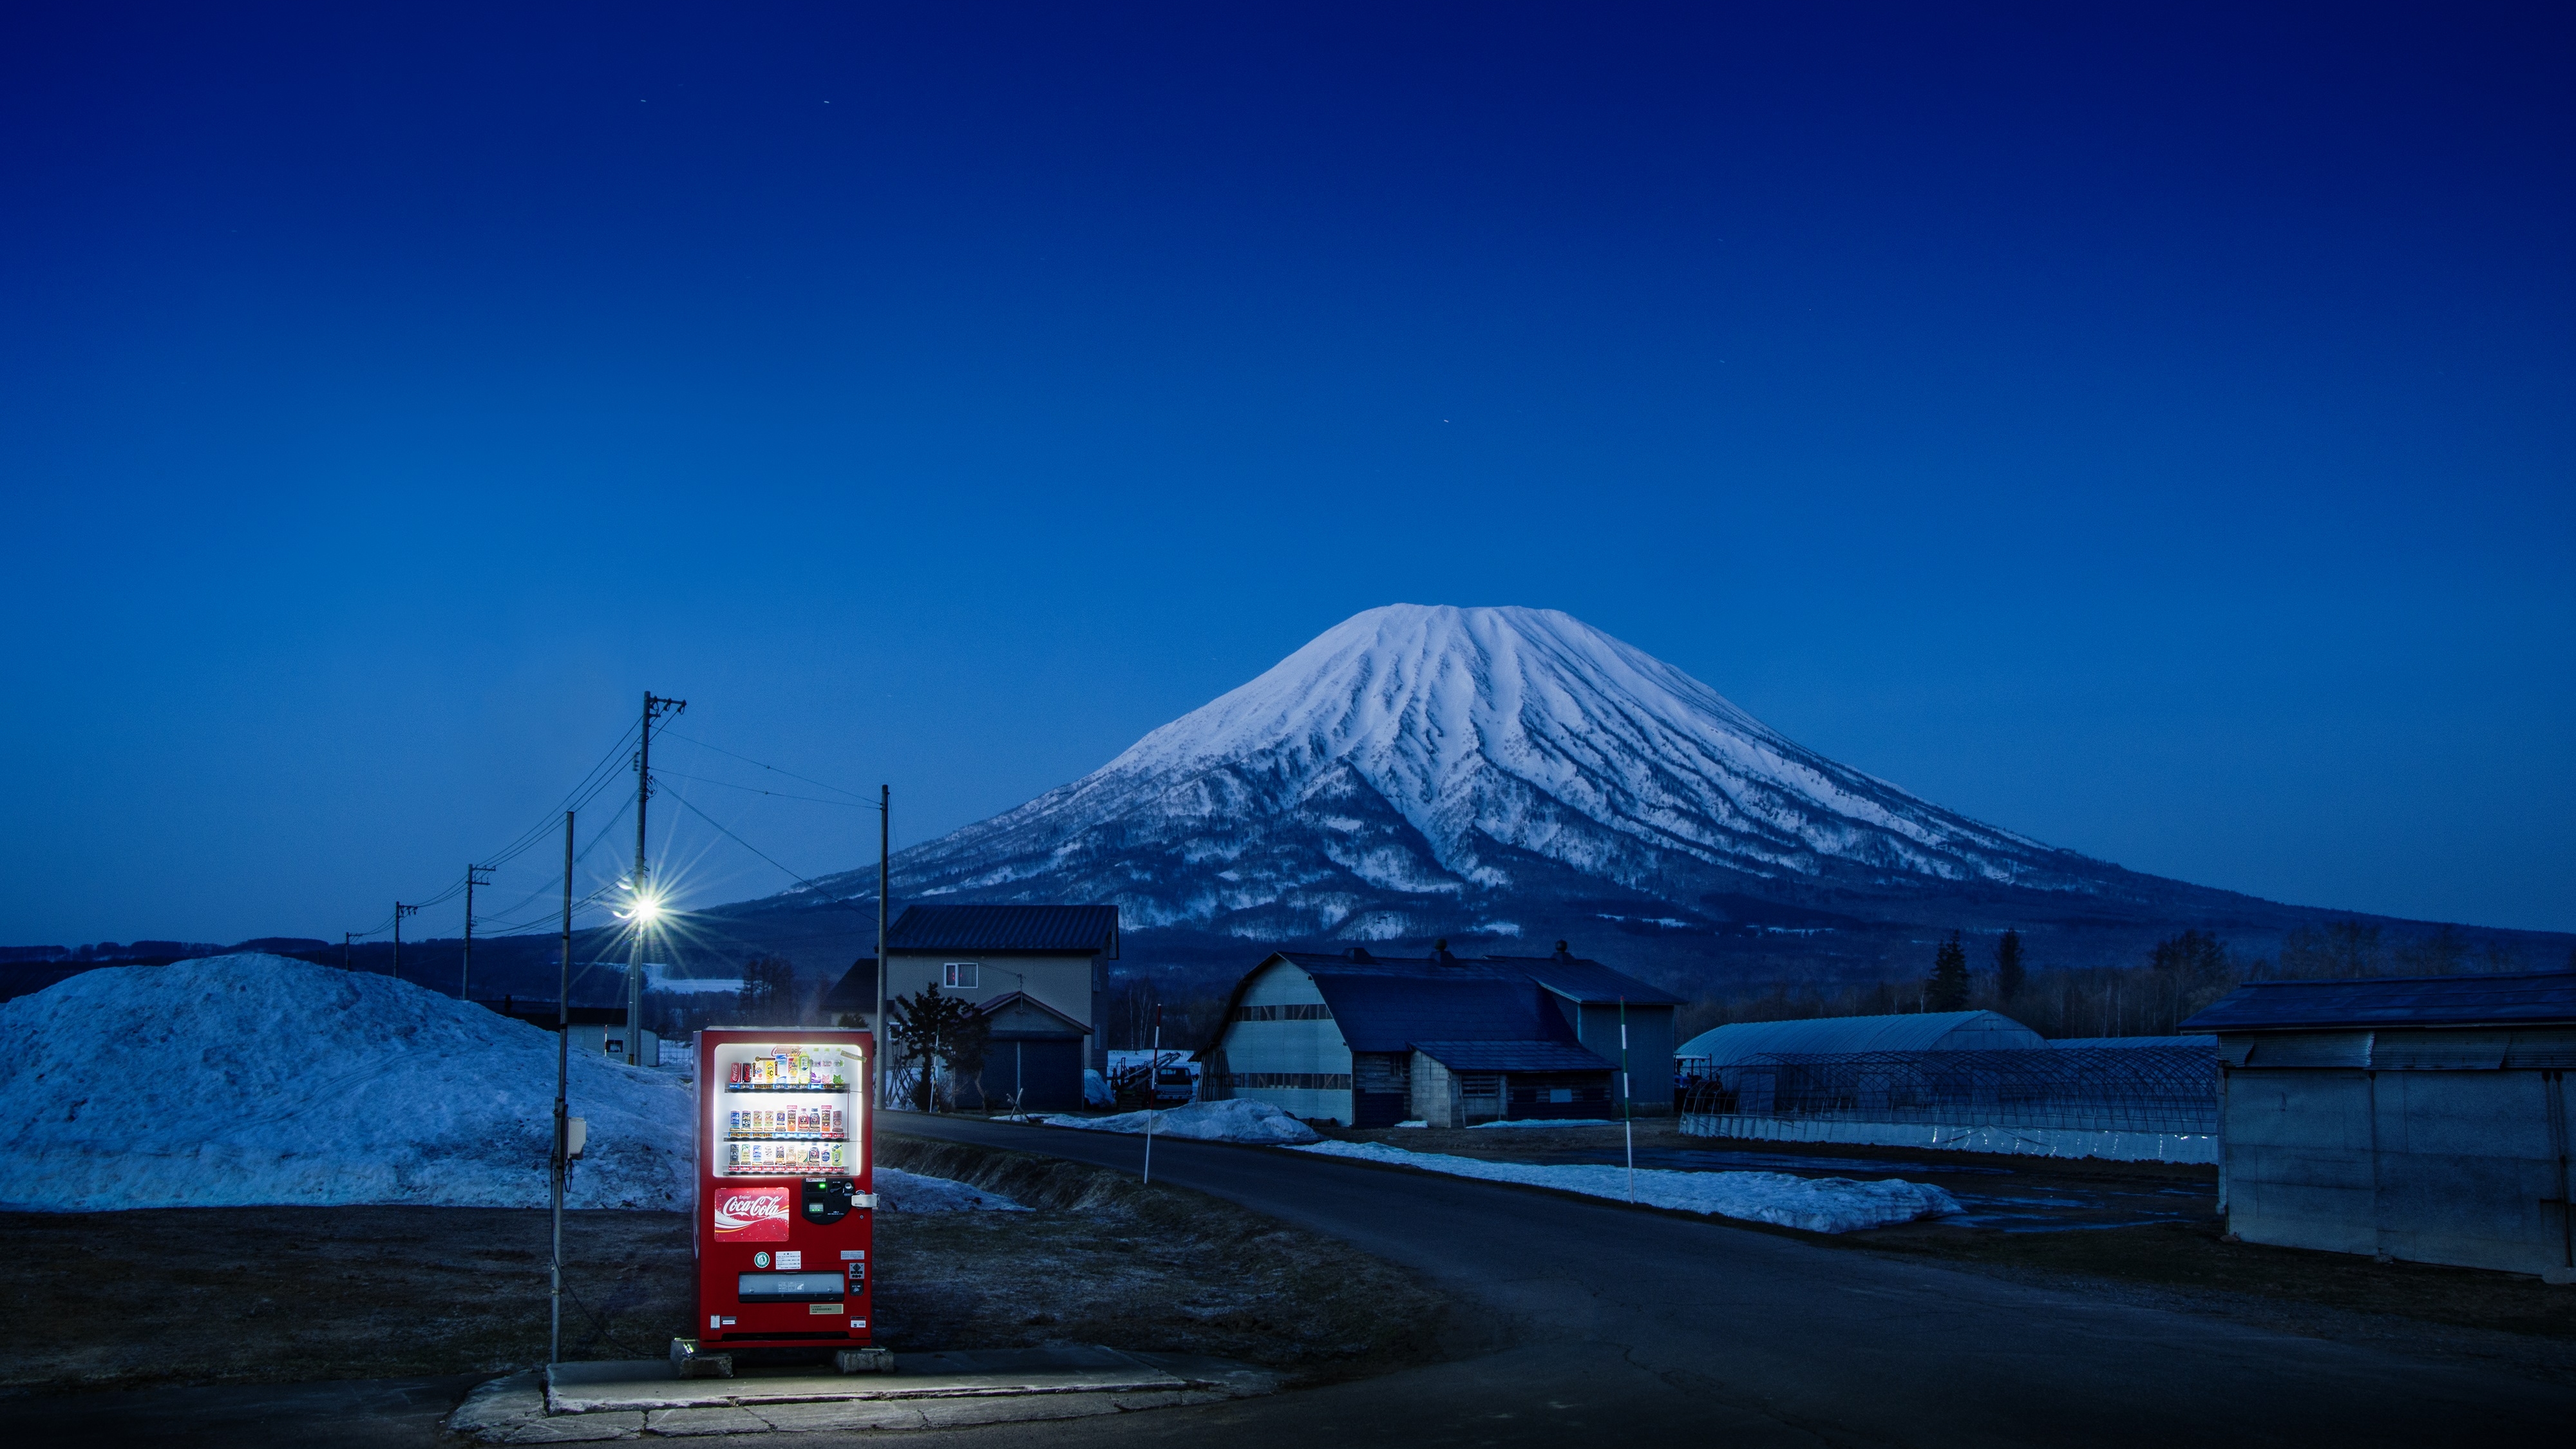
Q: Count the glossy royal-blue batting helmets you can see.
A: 0